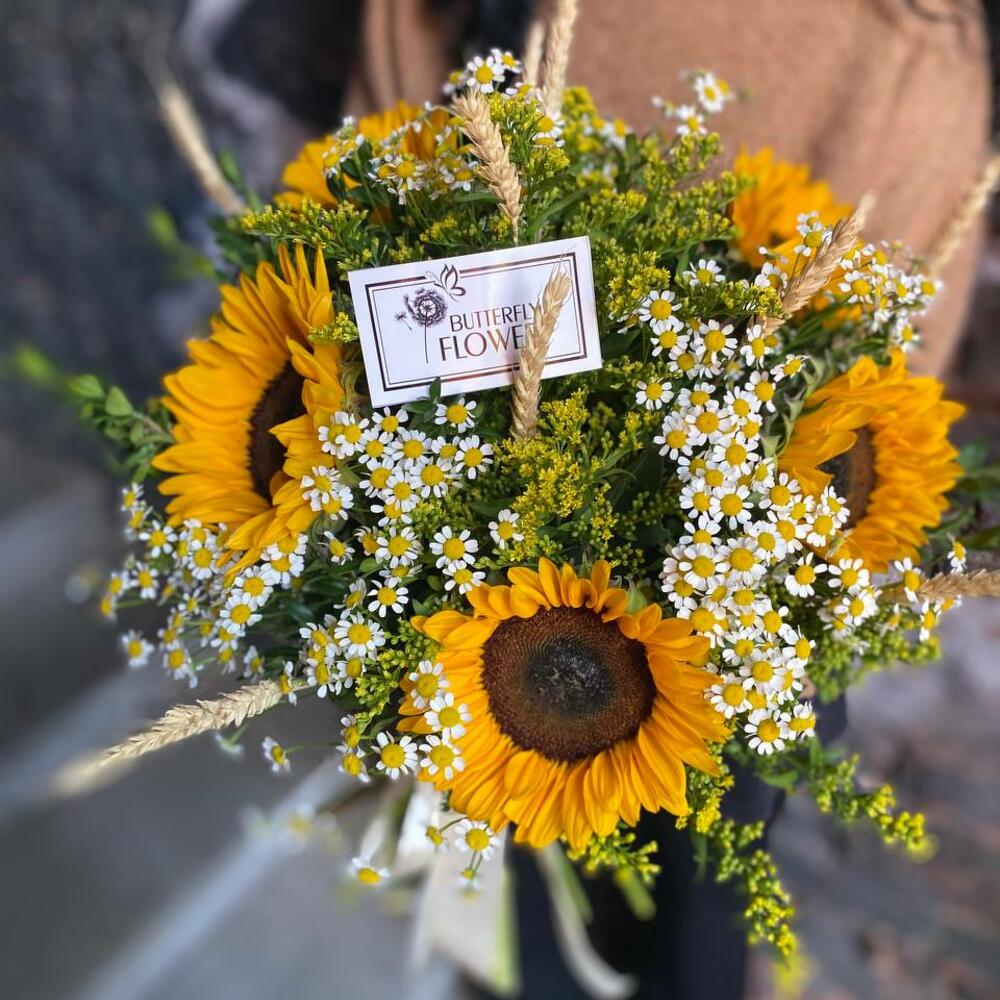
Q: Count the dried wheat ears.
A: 9